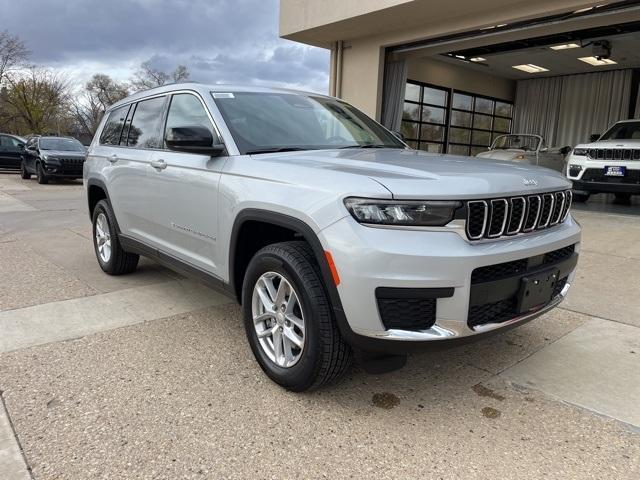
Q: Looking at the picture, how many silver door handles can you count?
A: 2